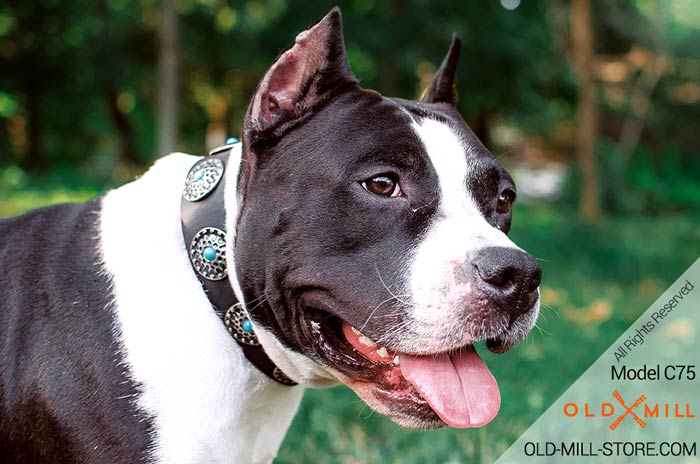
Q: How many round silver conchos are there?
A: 5